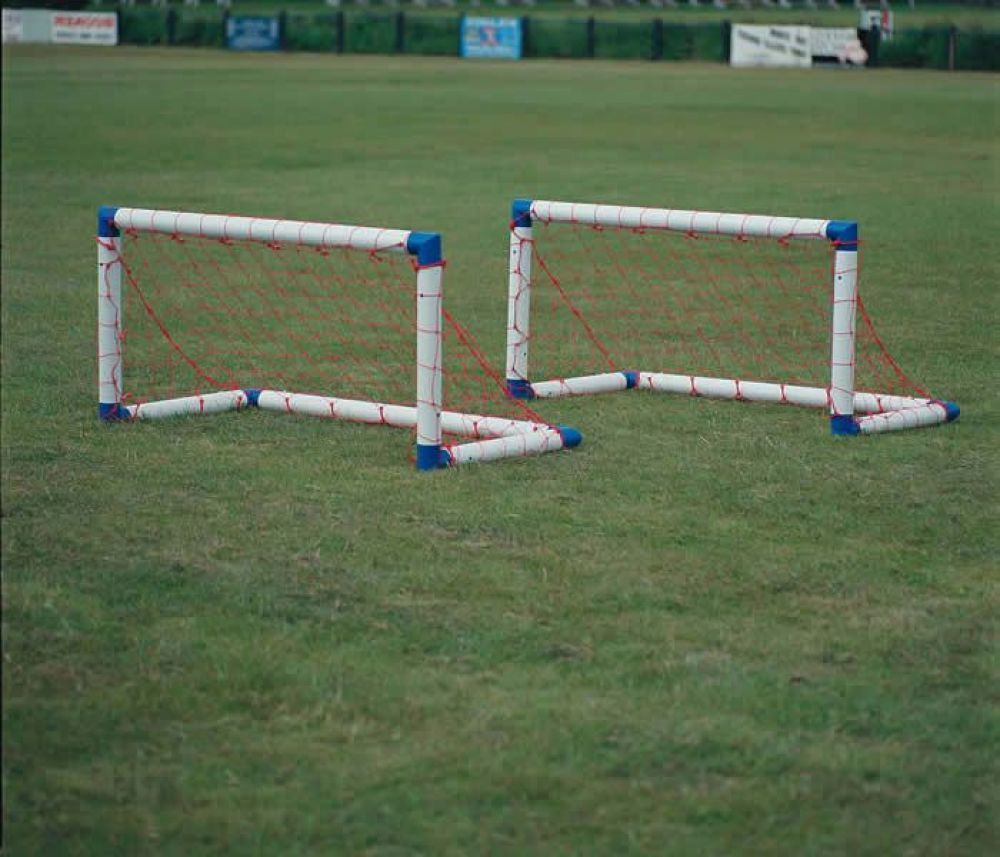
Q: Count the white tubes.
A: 12